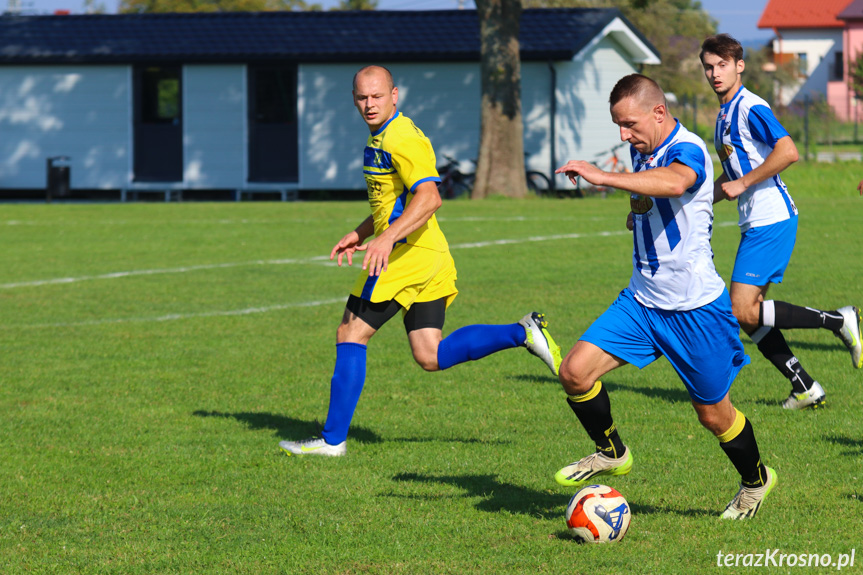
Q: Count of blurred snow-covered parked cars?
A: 0